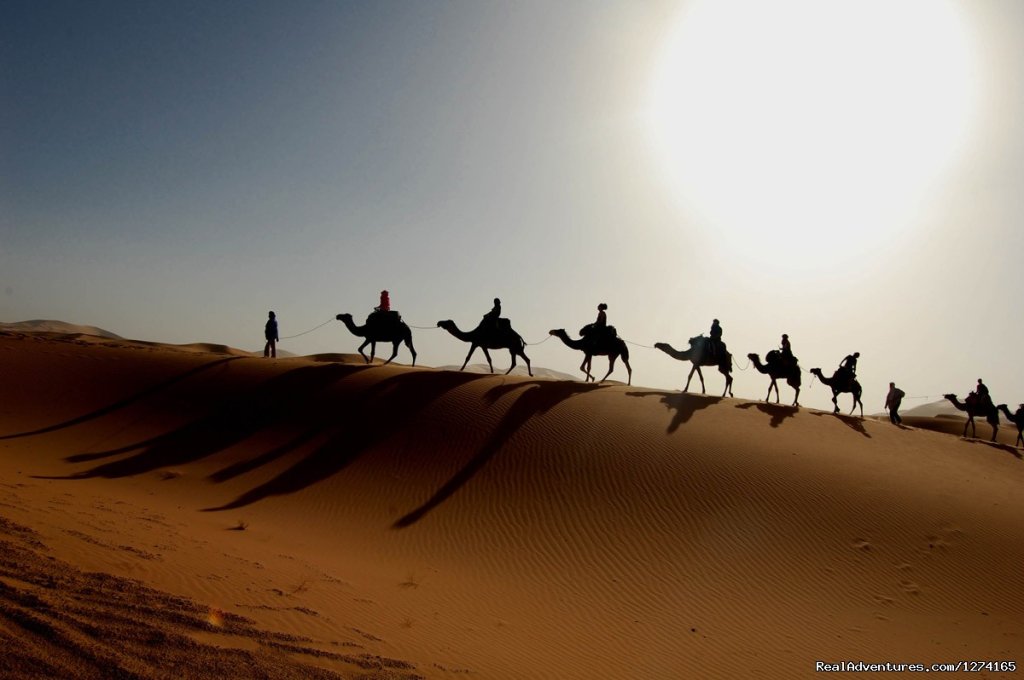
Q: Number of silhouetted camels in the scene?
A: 8